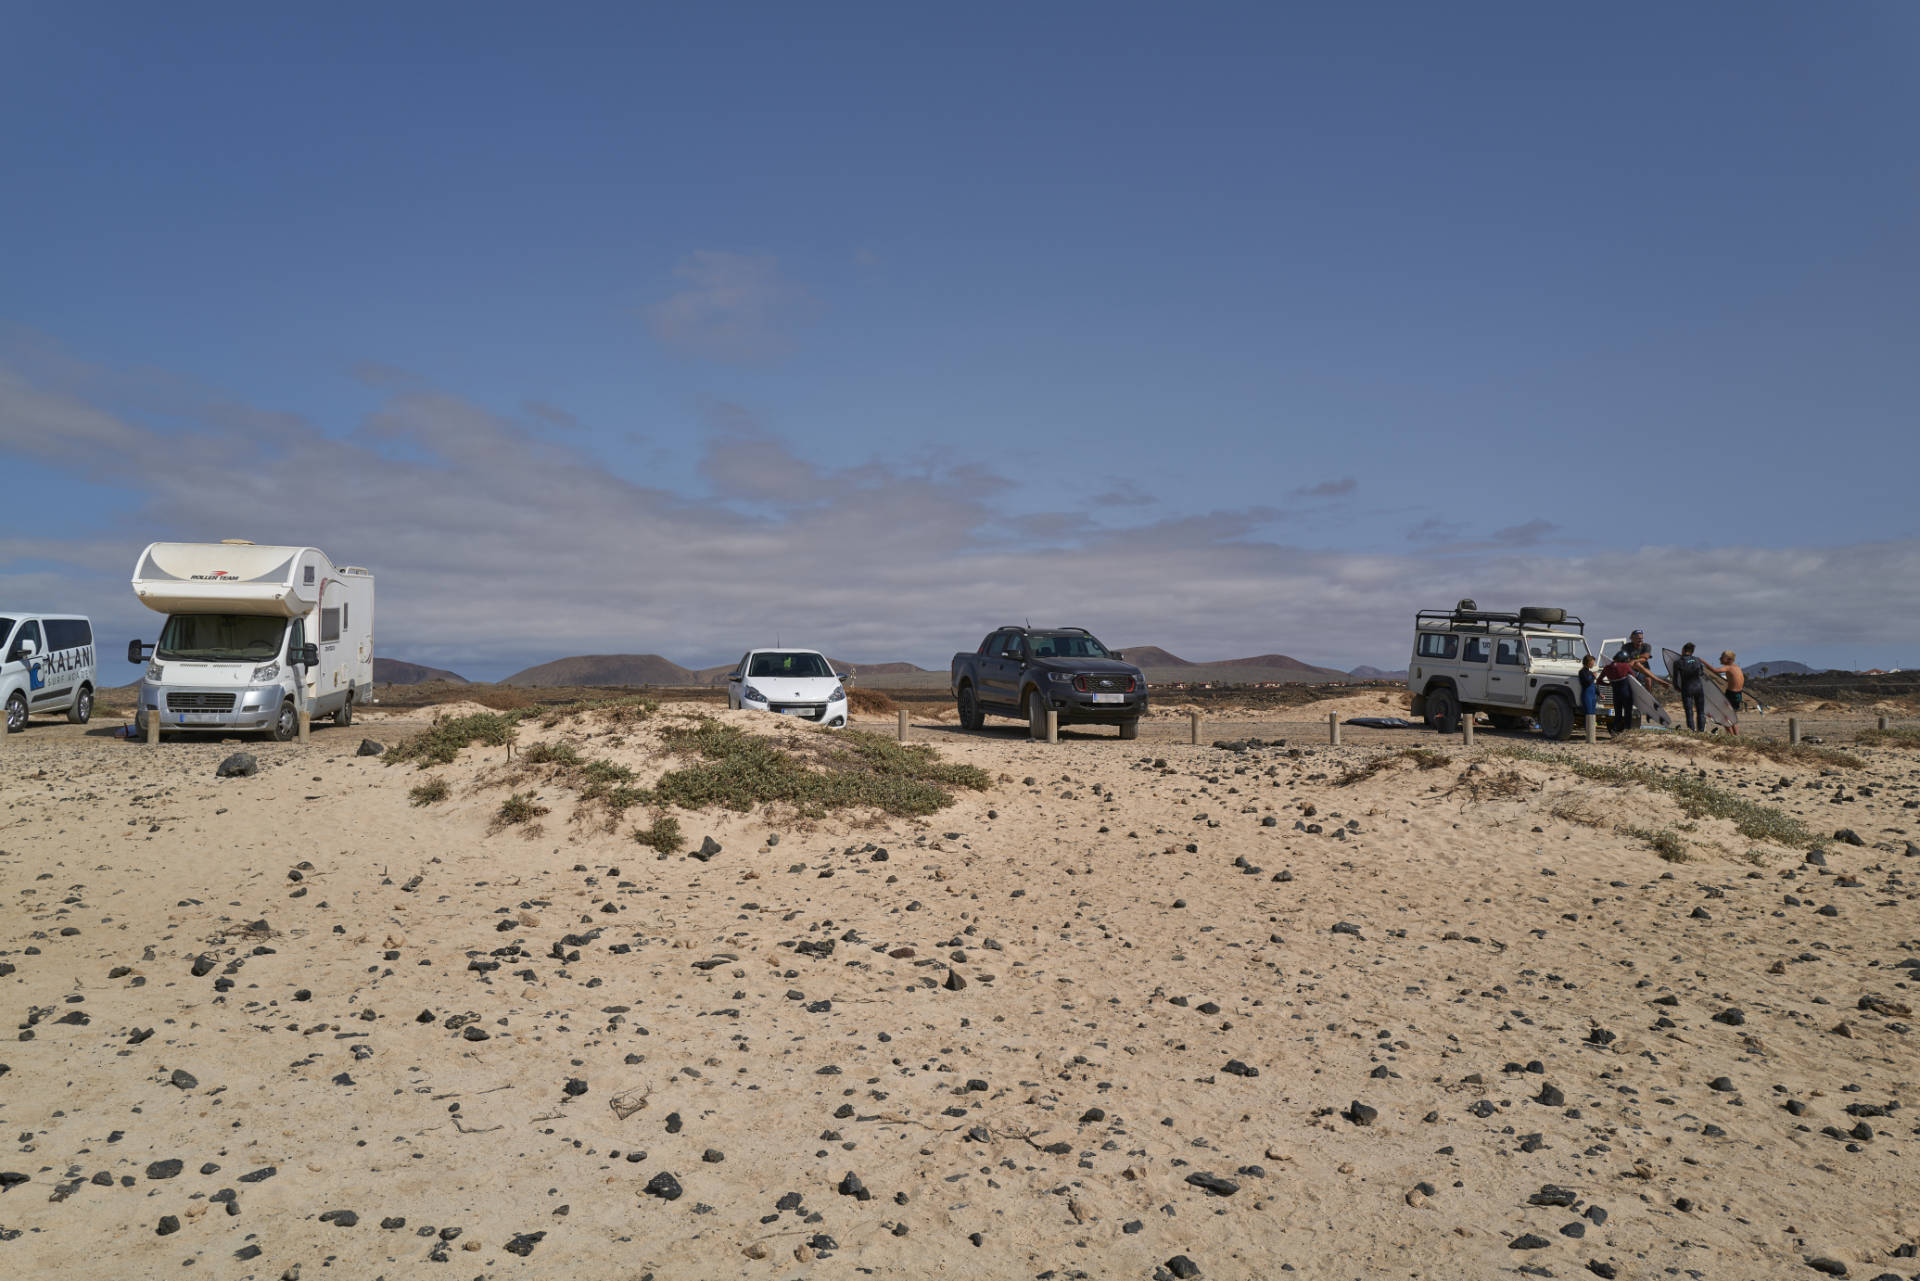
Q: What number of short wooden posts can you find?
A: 11